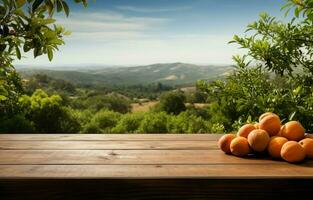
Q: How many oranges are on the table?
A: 9